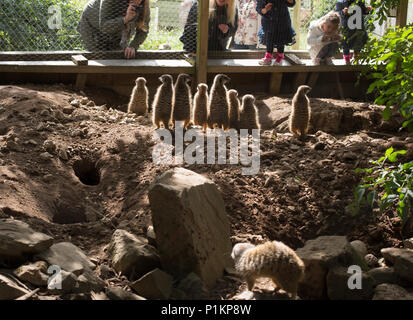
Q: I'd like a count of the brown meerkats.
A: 9